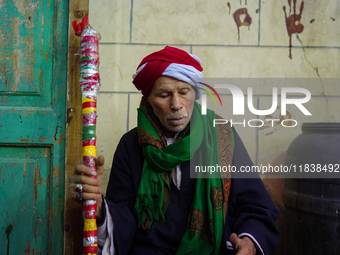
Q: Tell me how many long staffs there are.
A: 1